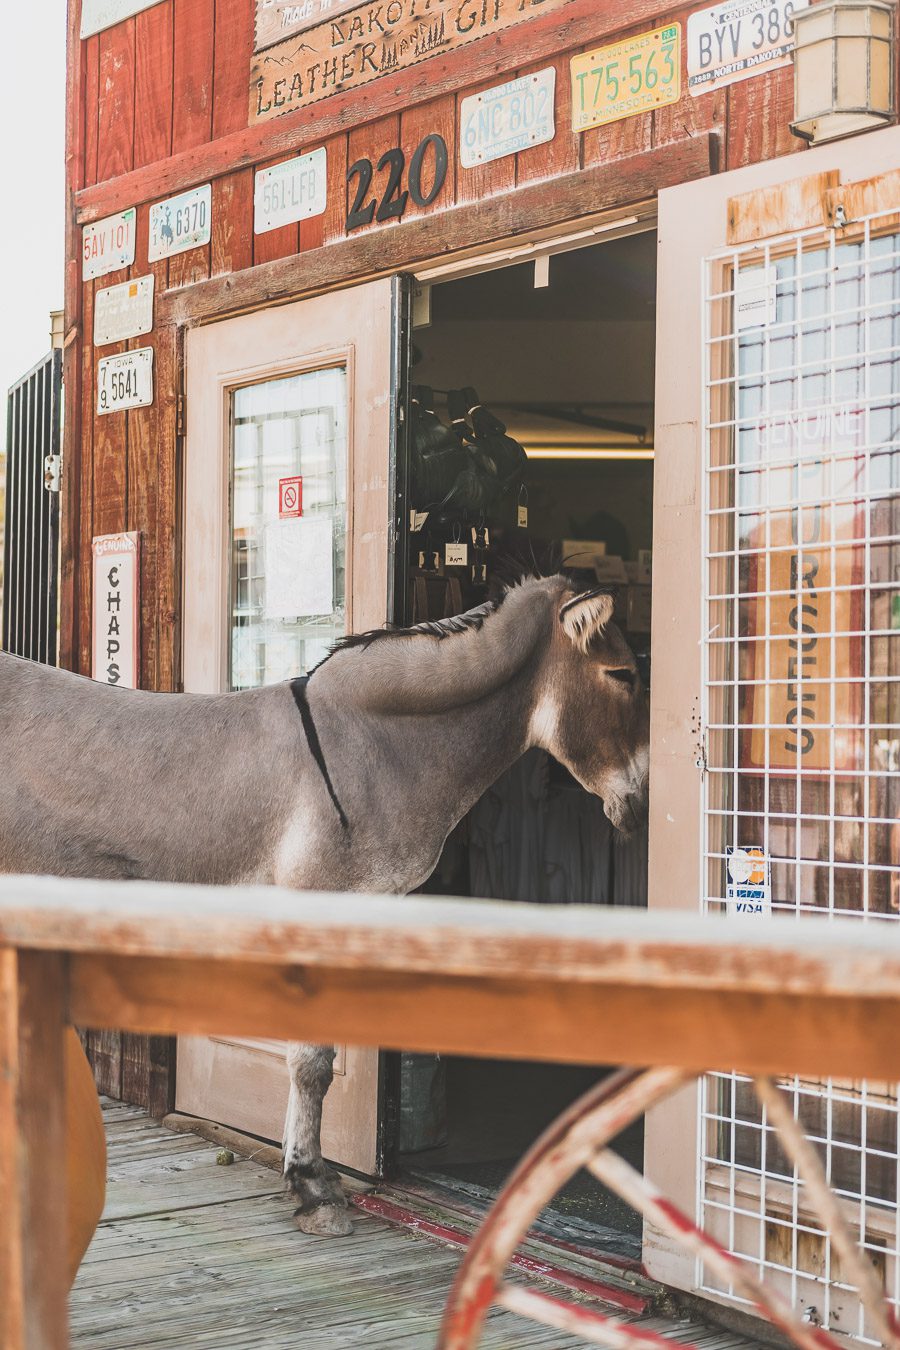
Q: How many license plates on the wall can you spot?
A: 8